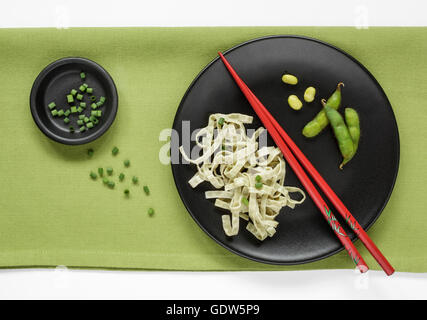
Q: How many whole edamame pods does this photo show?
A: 3